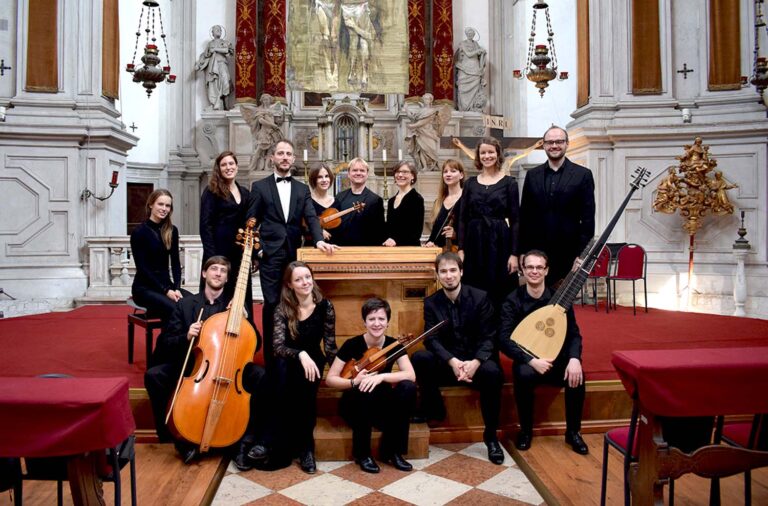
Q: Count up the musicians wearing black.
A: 14